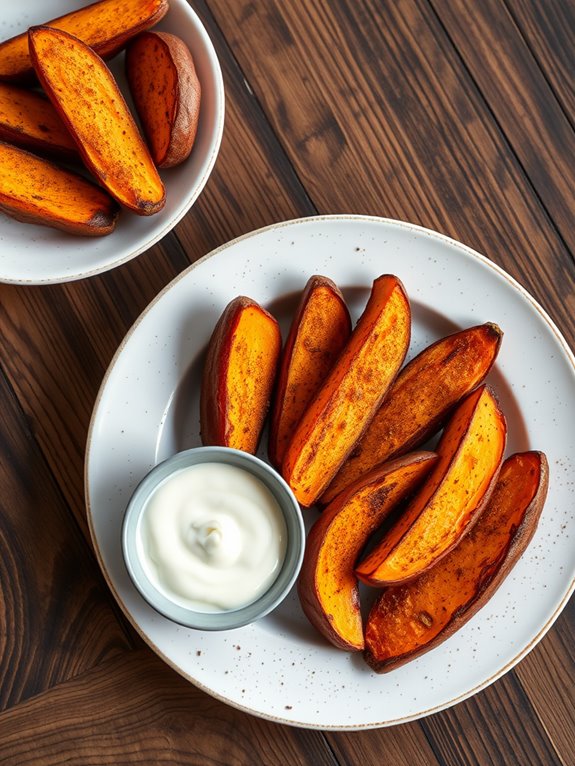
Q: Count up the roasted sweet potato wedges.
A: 12